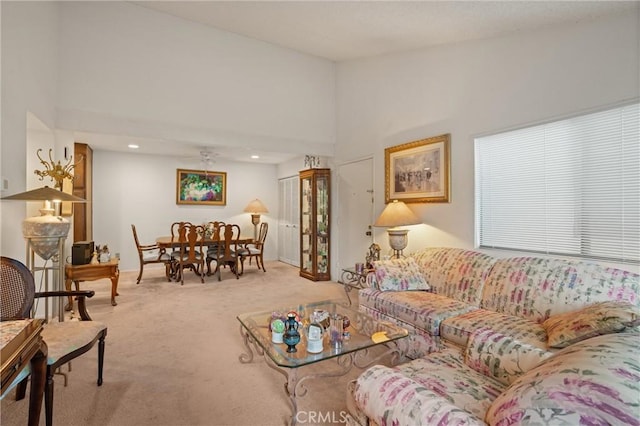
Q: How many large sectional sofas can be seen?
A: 1